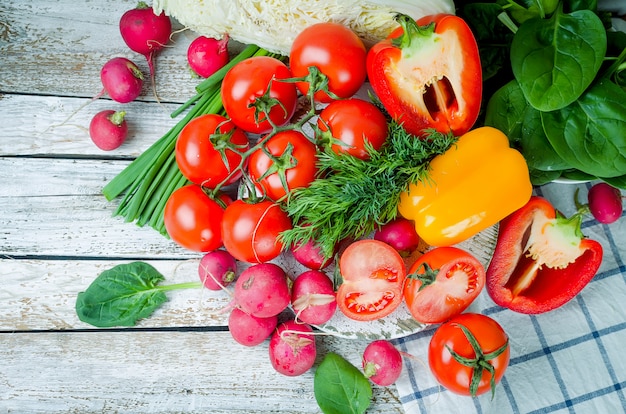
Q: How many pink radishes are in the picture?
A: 13